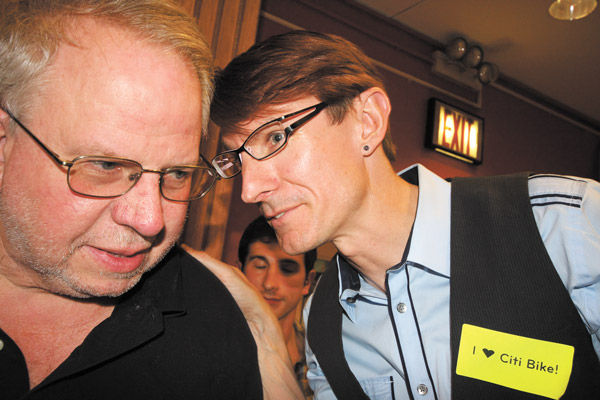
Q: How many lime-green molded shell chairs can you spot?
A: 0